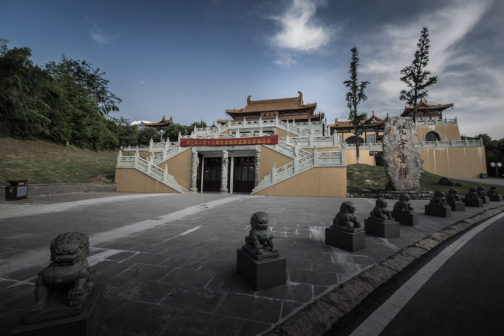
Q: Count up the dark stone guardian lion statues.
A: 10